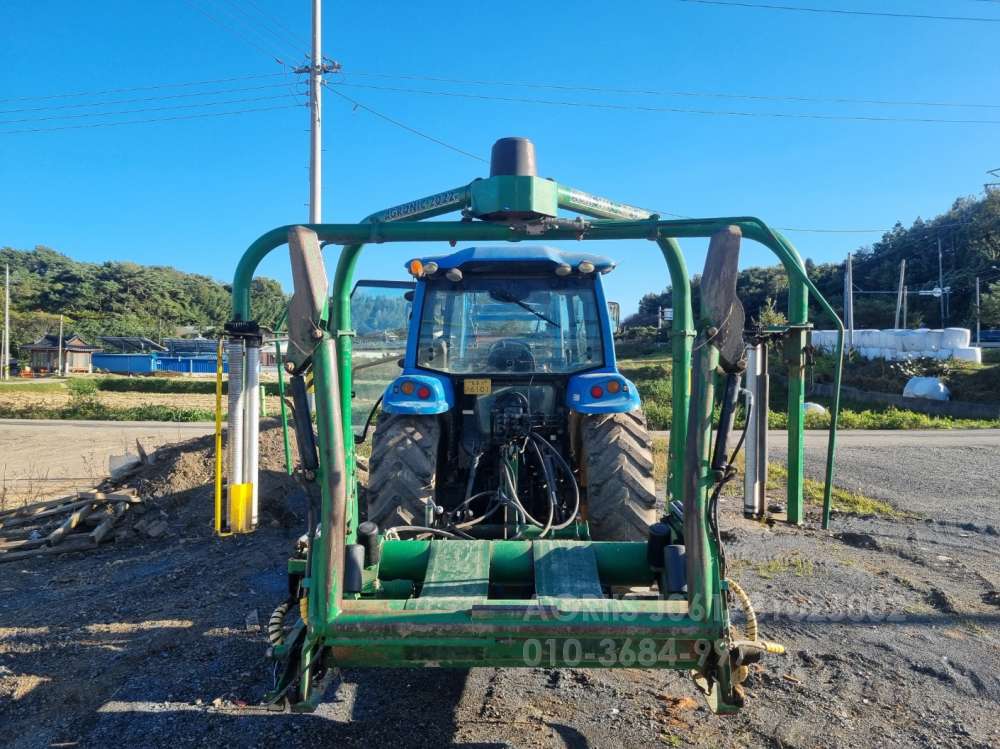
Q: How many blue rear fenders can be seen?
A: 2